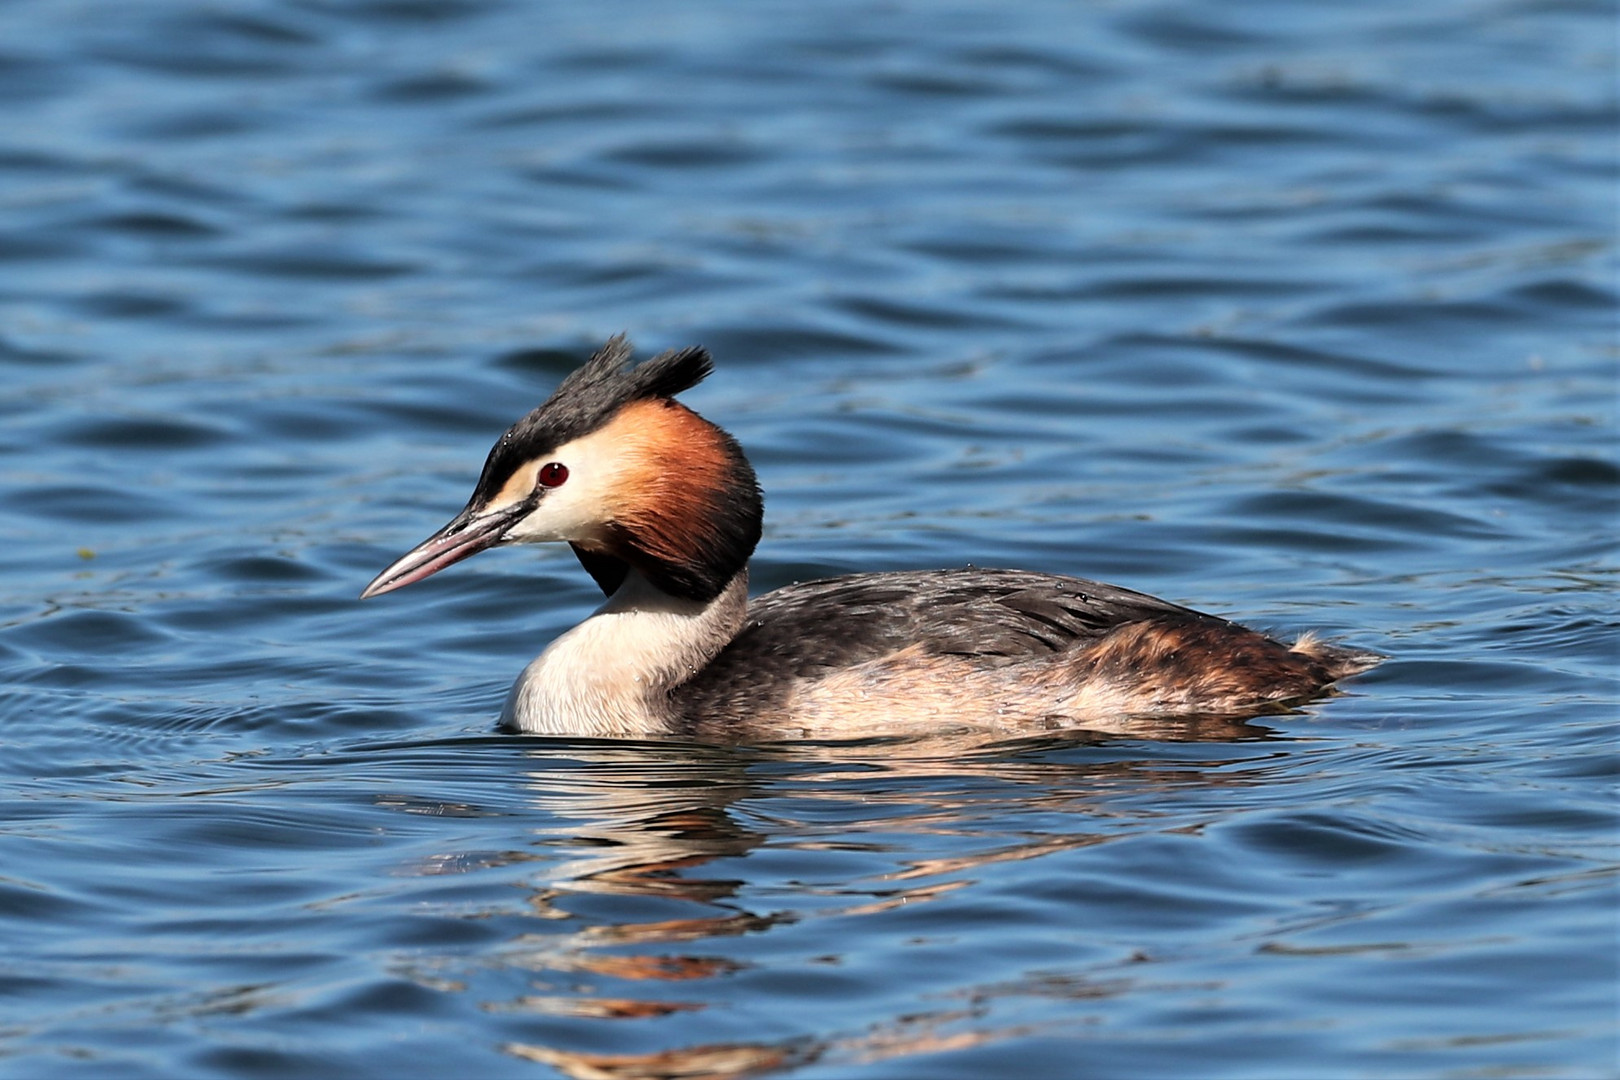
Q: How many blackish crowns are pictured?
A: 1